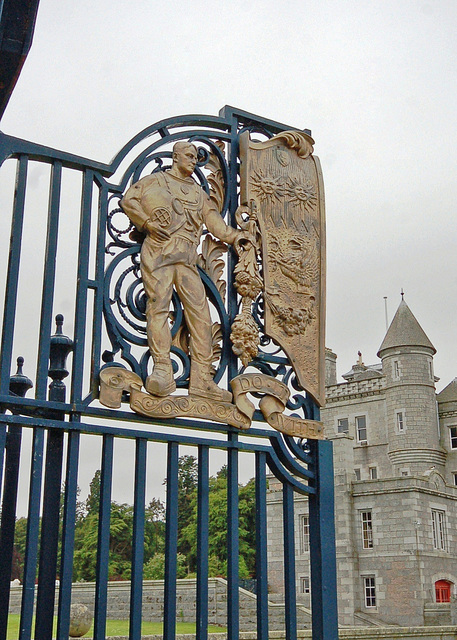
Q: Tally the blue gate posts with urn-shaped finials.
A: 2